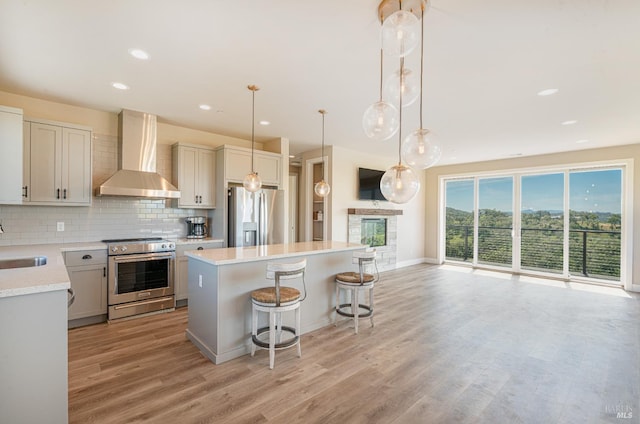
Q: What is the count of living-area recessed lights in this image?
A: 3